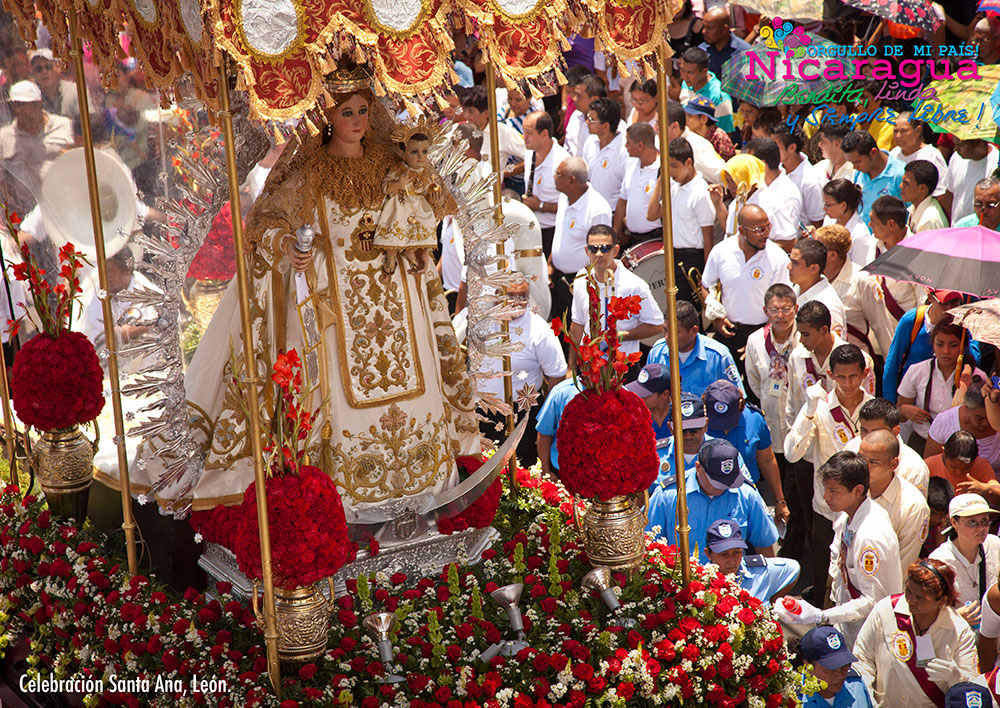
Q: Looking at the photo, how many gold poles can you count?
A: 5